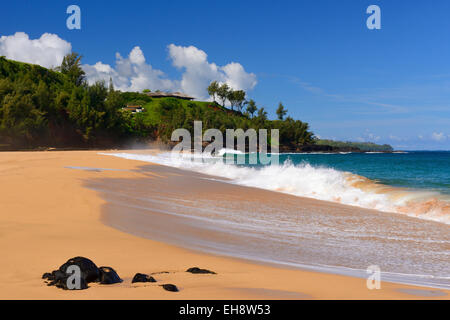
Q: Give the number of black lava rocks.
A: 5